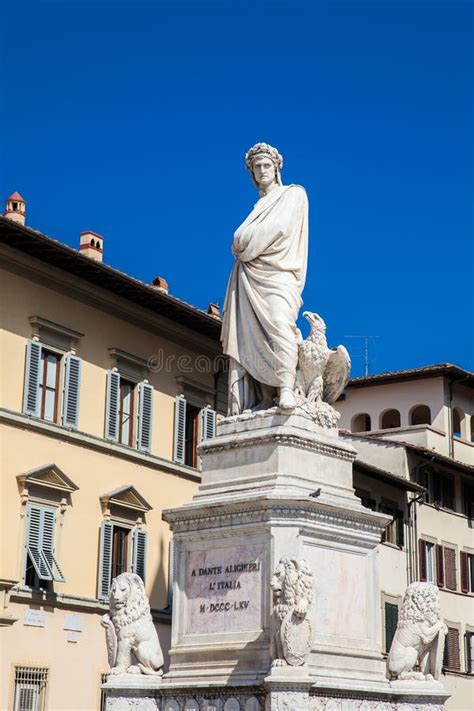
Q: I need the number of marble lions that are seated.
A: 3